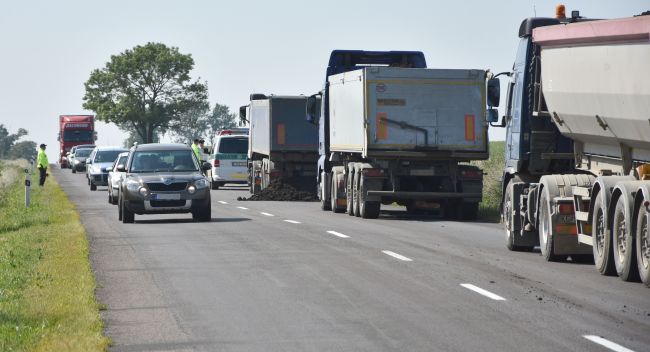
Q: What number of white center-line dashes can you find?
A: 8